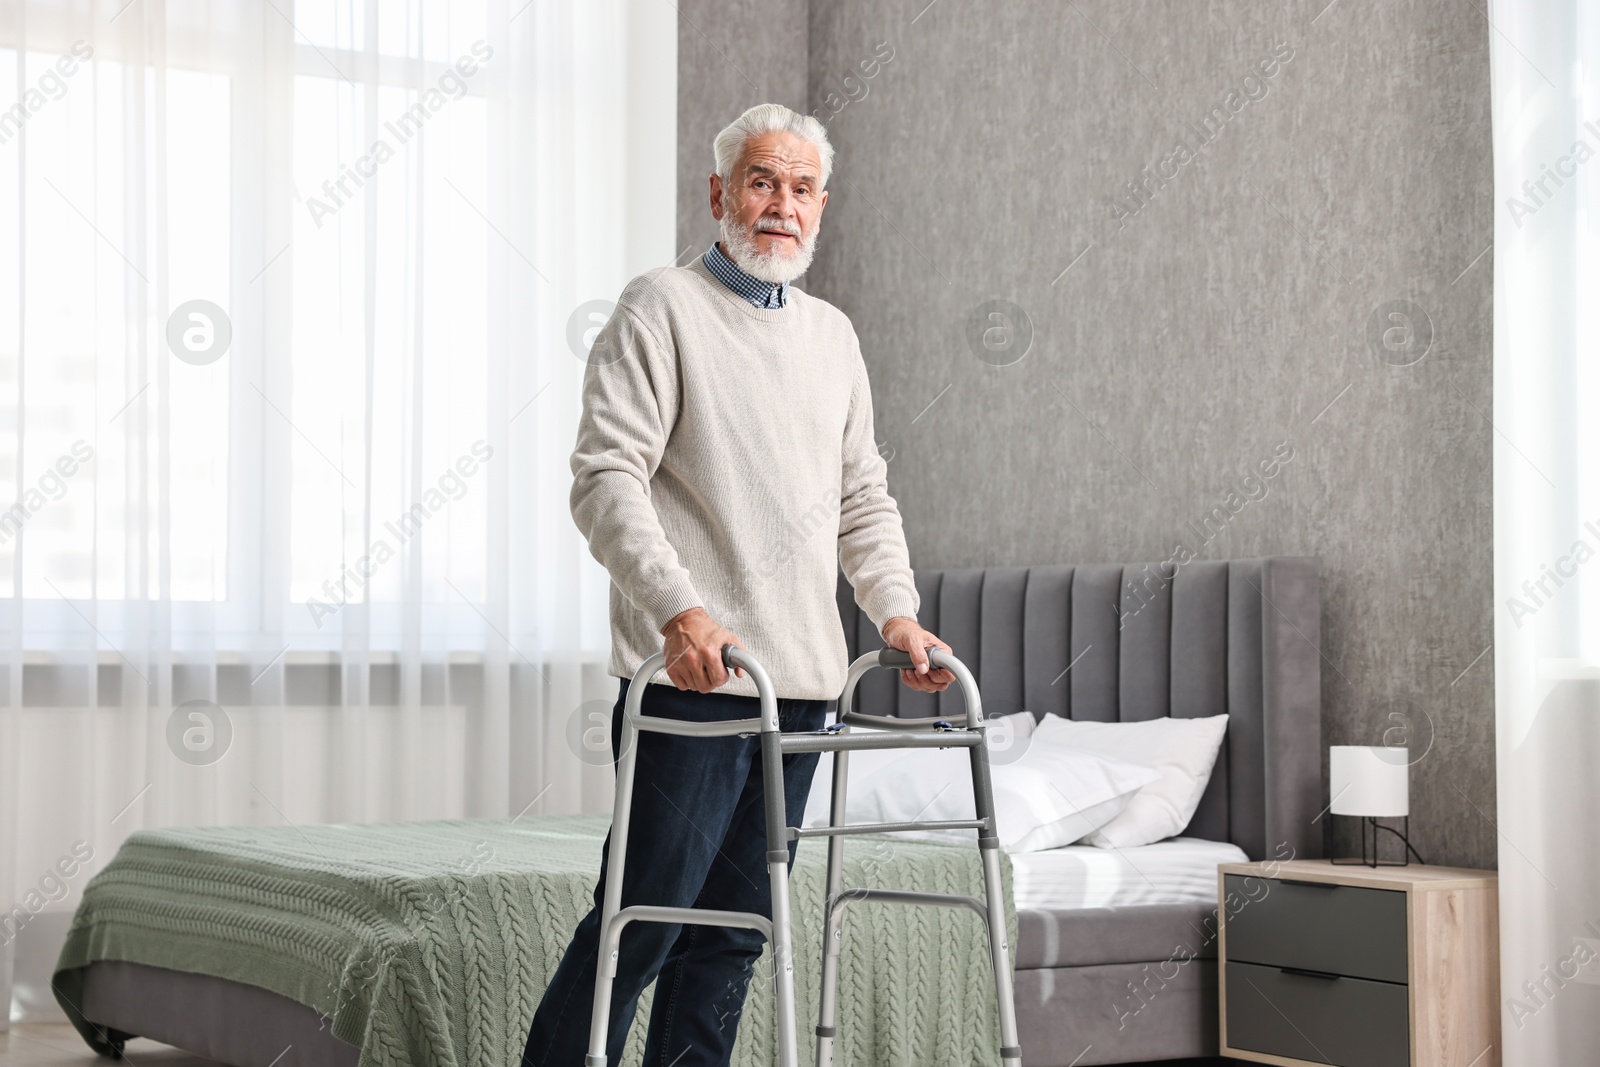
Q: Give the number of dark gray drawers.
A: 2